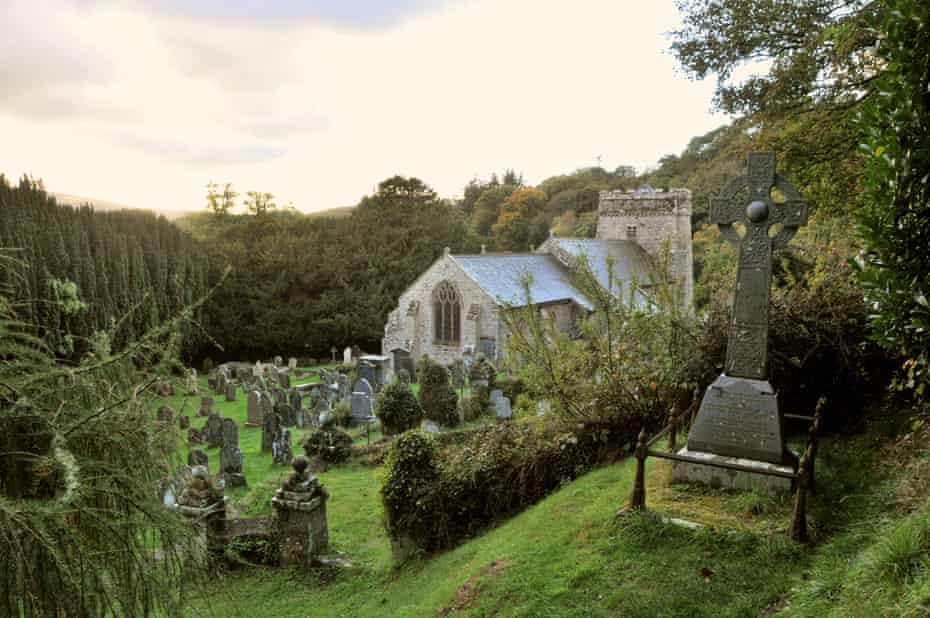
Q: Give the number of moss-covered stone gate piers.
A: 2